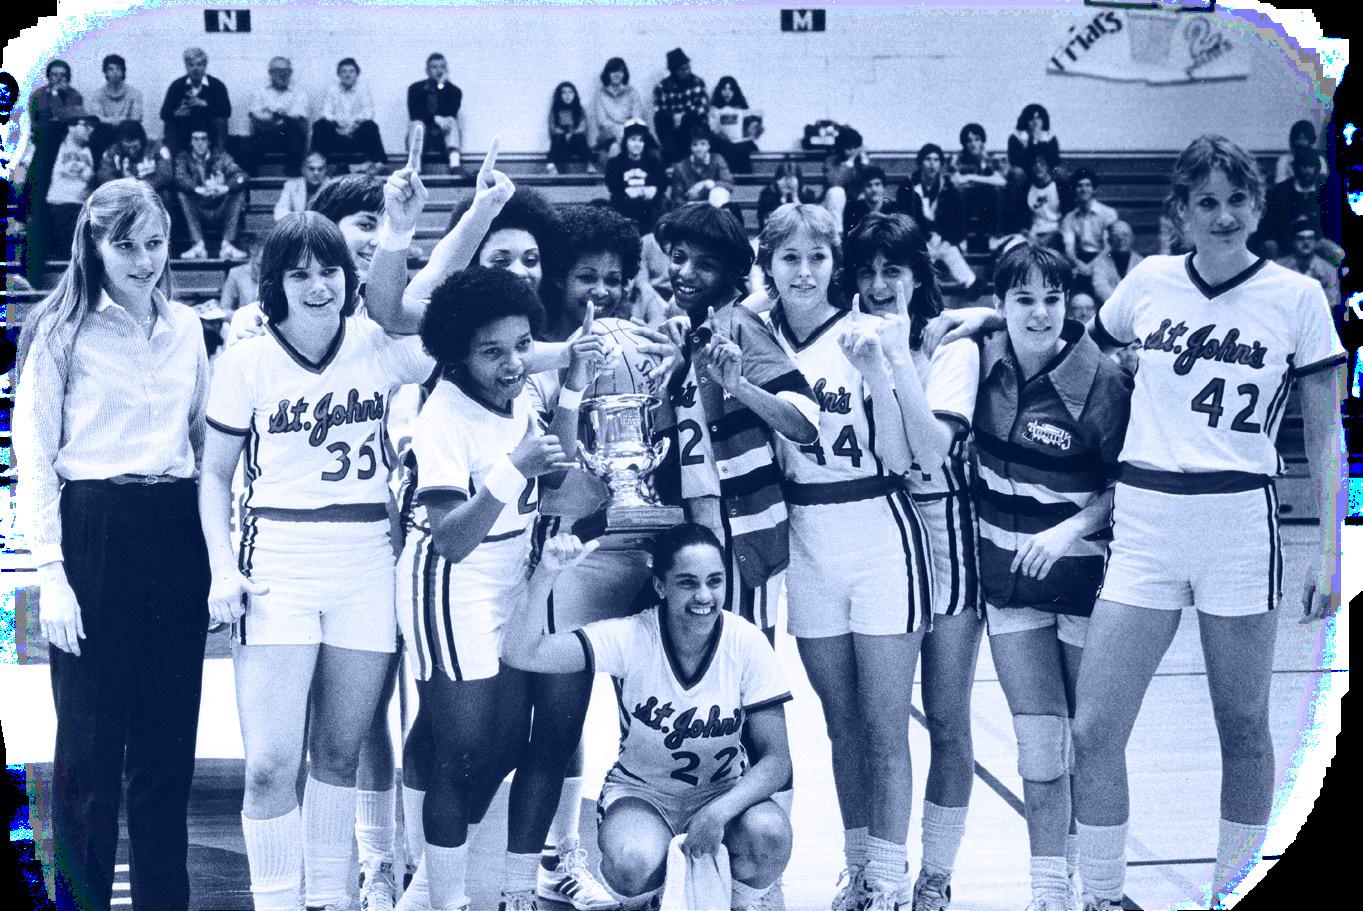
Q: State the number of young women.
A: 12